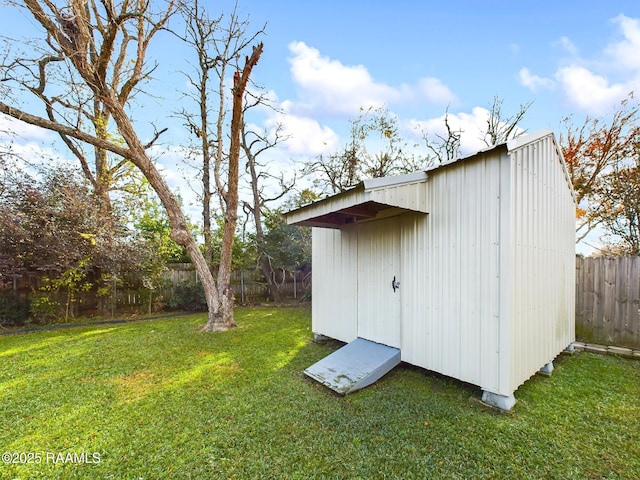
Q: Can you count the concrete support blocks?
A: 4